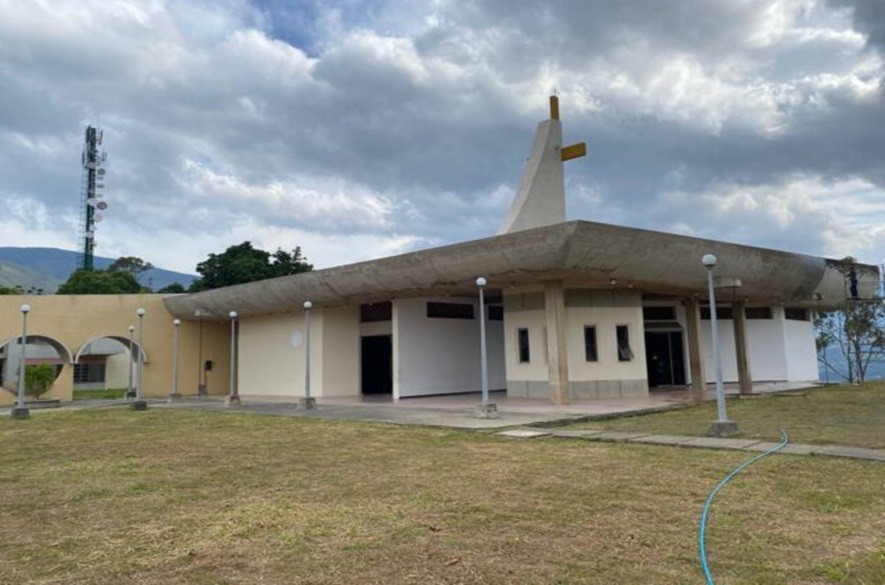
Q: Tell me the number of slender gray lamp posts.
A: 8